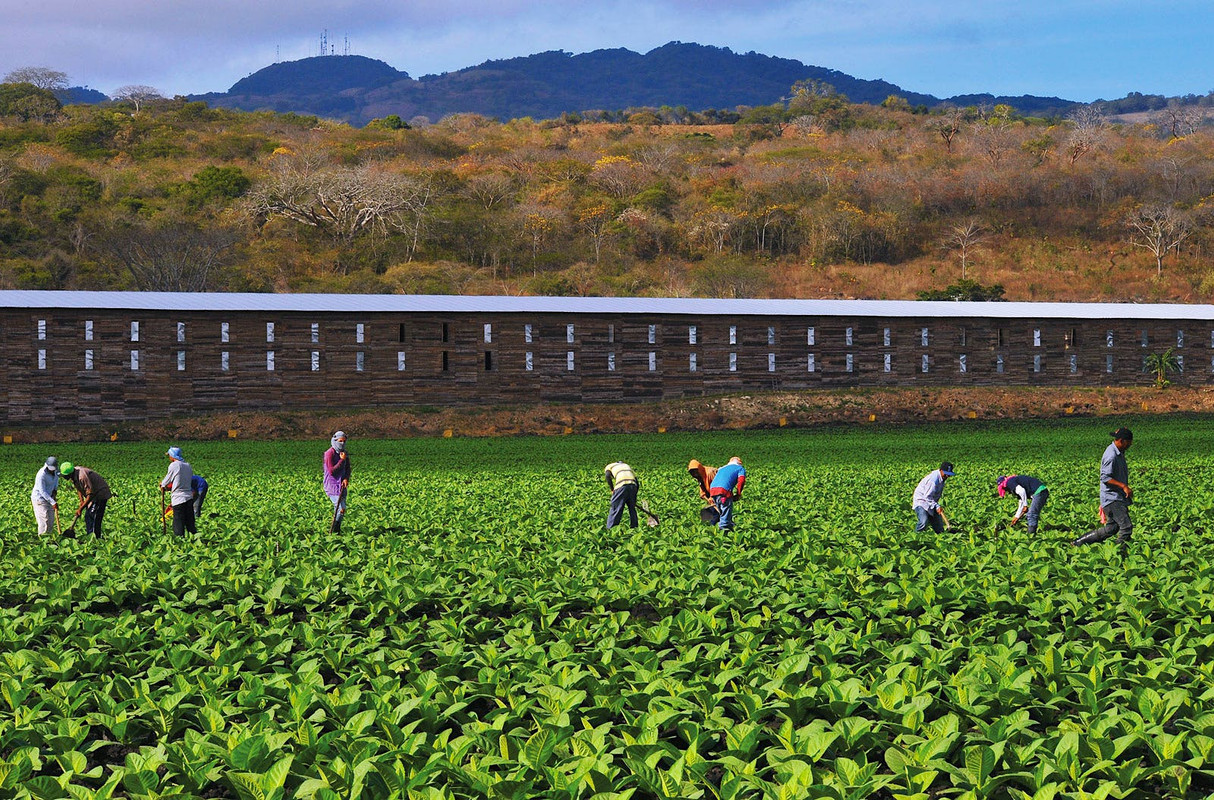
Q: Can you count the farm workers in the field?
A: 11